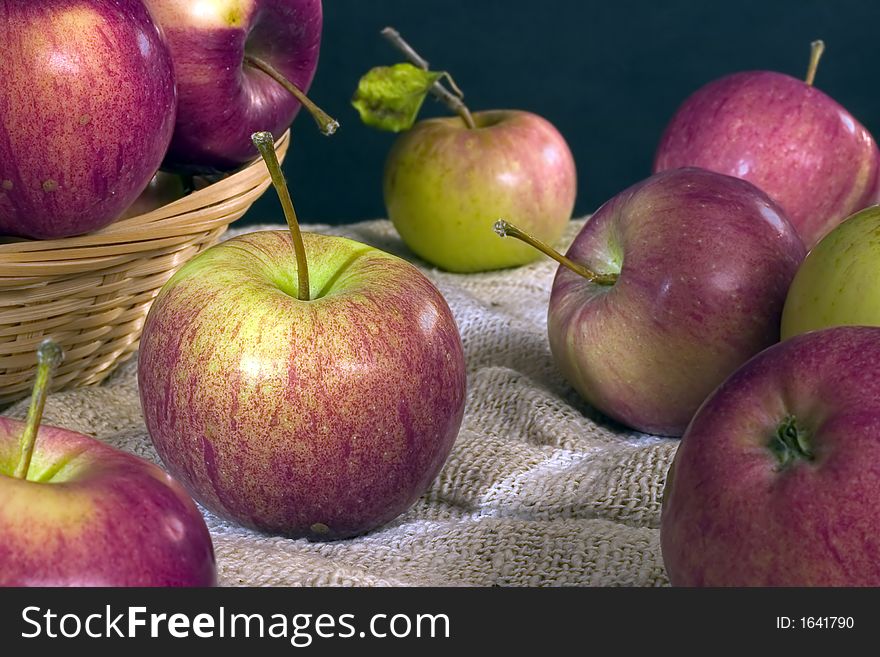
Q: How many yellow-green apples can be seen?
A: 2